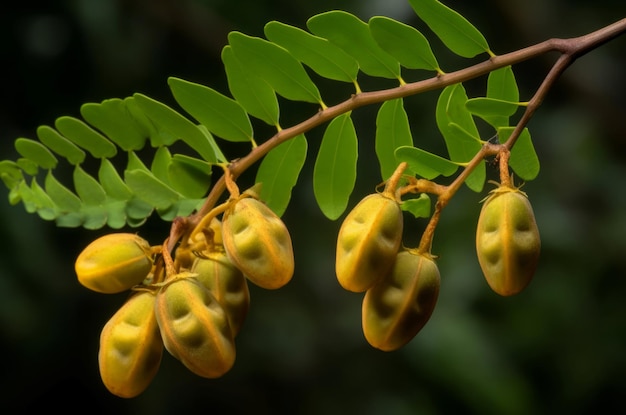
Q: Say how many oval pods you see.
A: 8